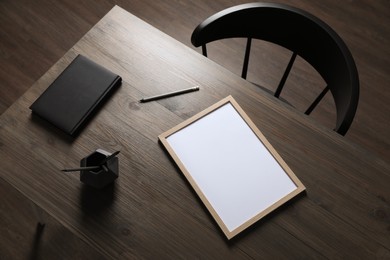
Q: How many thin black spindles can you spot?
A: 4